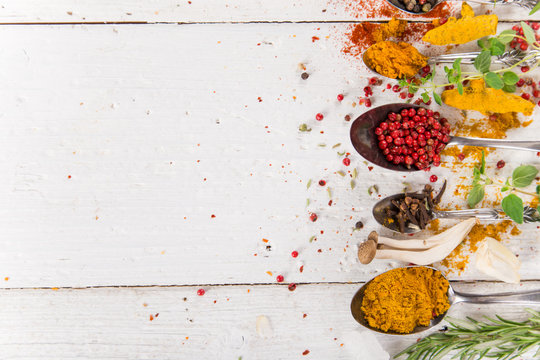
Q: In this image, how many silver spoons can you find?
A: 5